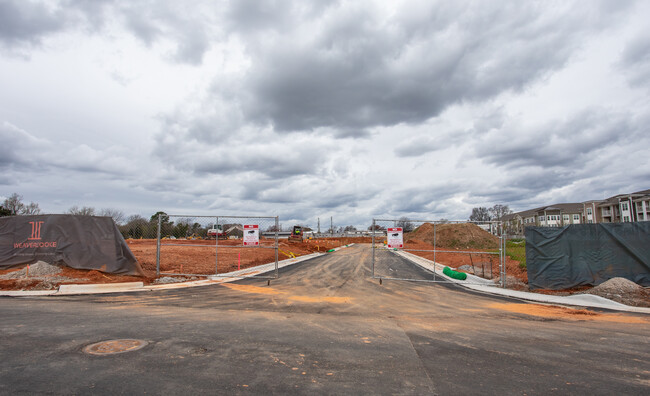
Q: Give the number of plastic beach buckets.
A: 0